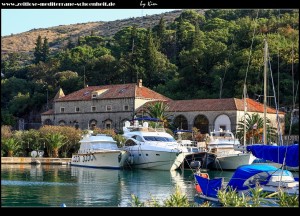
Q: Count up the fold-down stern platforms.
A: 0